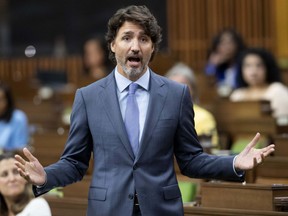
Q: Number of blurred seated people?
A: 6